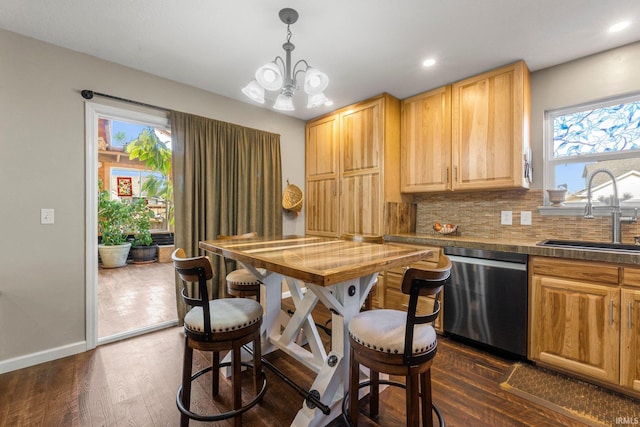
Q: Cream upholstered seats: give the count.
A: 3